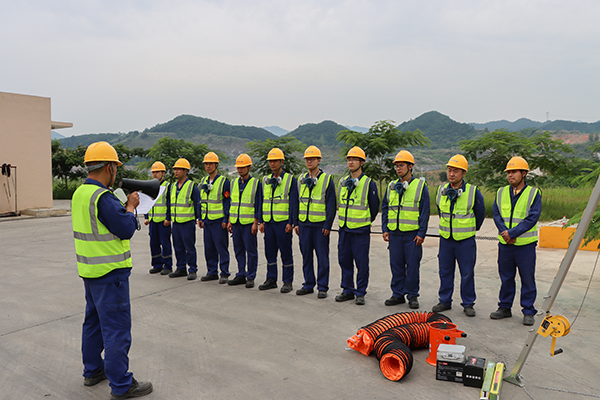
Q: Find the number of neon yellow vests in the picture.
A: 11